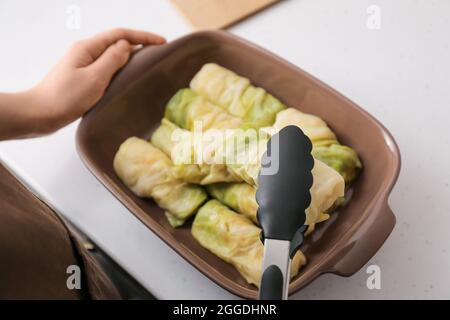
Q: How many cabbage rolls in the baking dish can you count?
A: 8